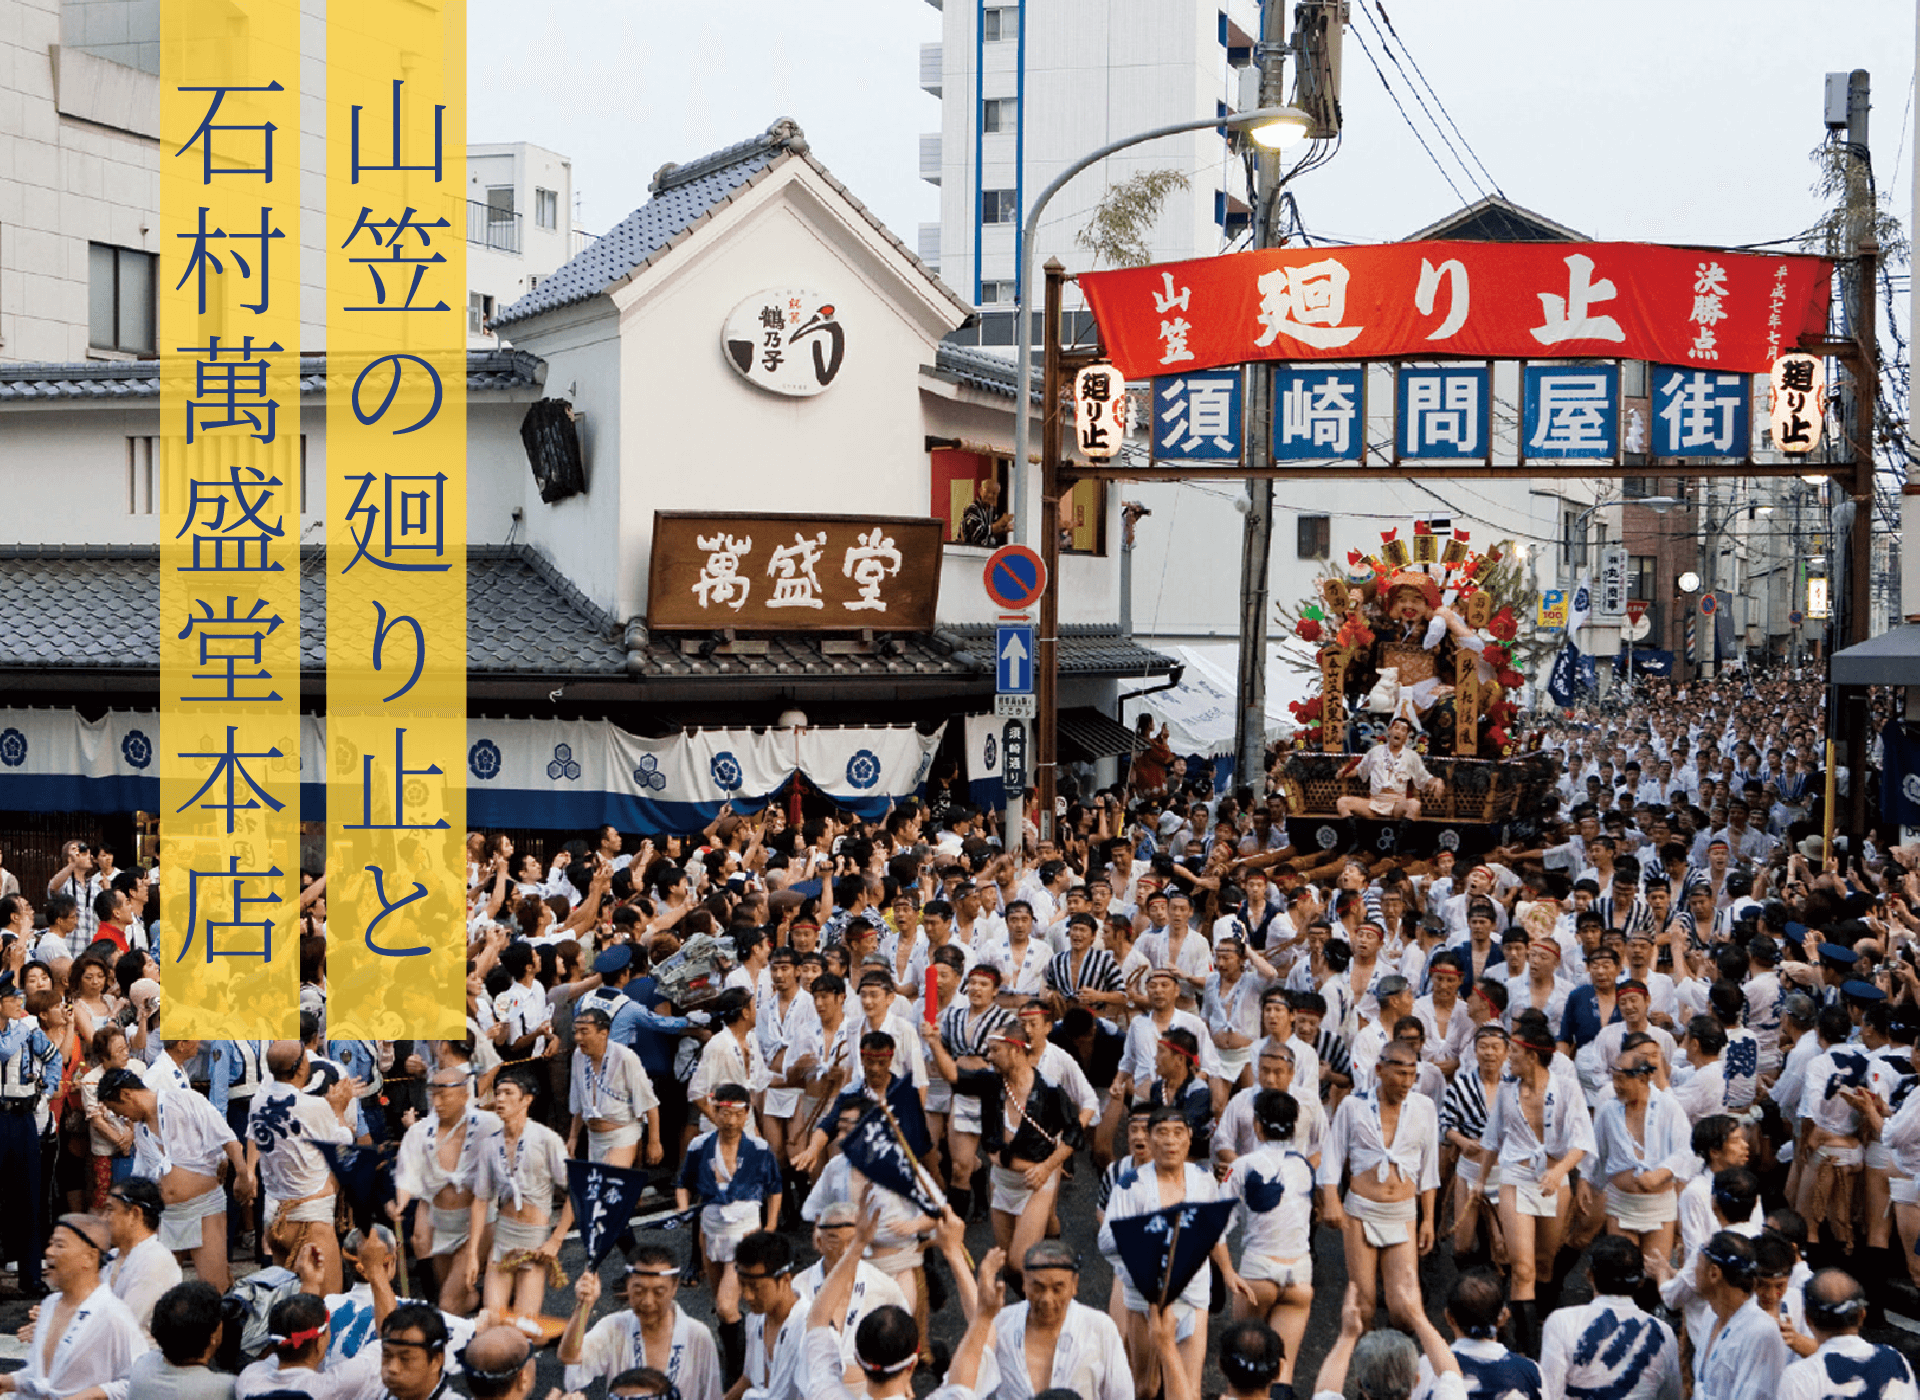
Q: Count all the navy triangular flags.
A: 4